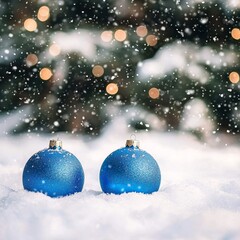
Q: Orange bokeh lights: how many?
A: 14